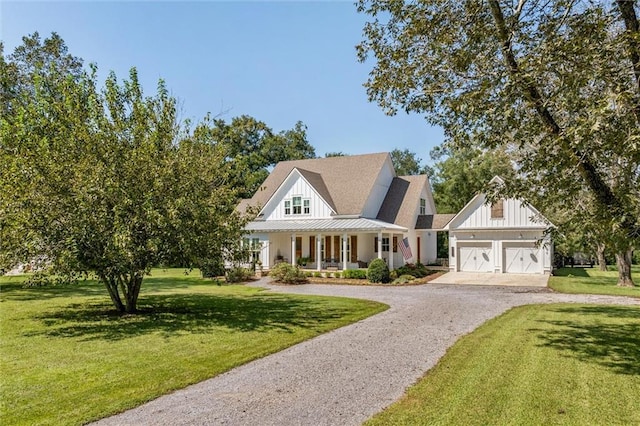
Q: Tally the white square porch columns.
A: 5